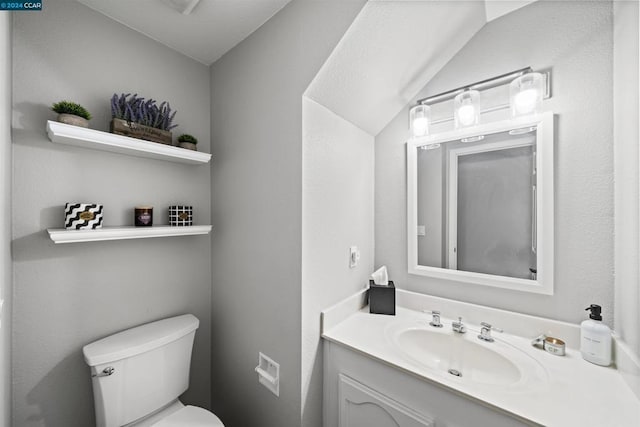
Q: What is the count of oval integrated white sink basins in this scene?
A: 1